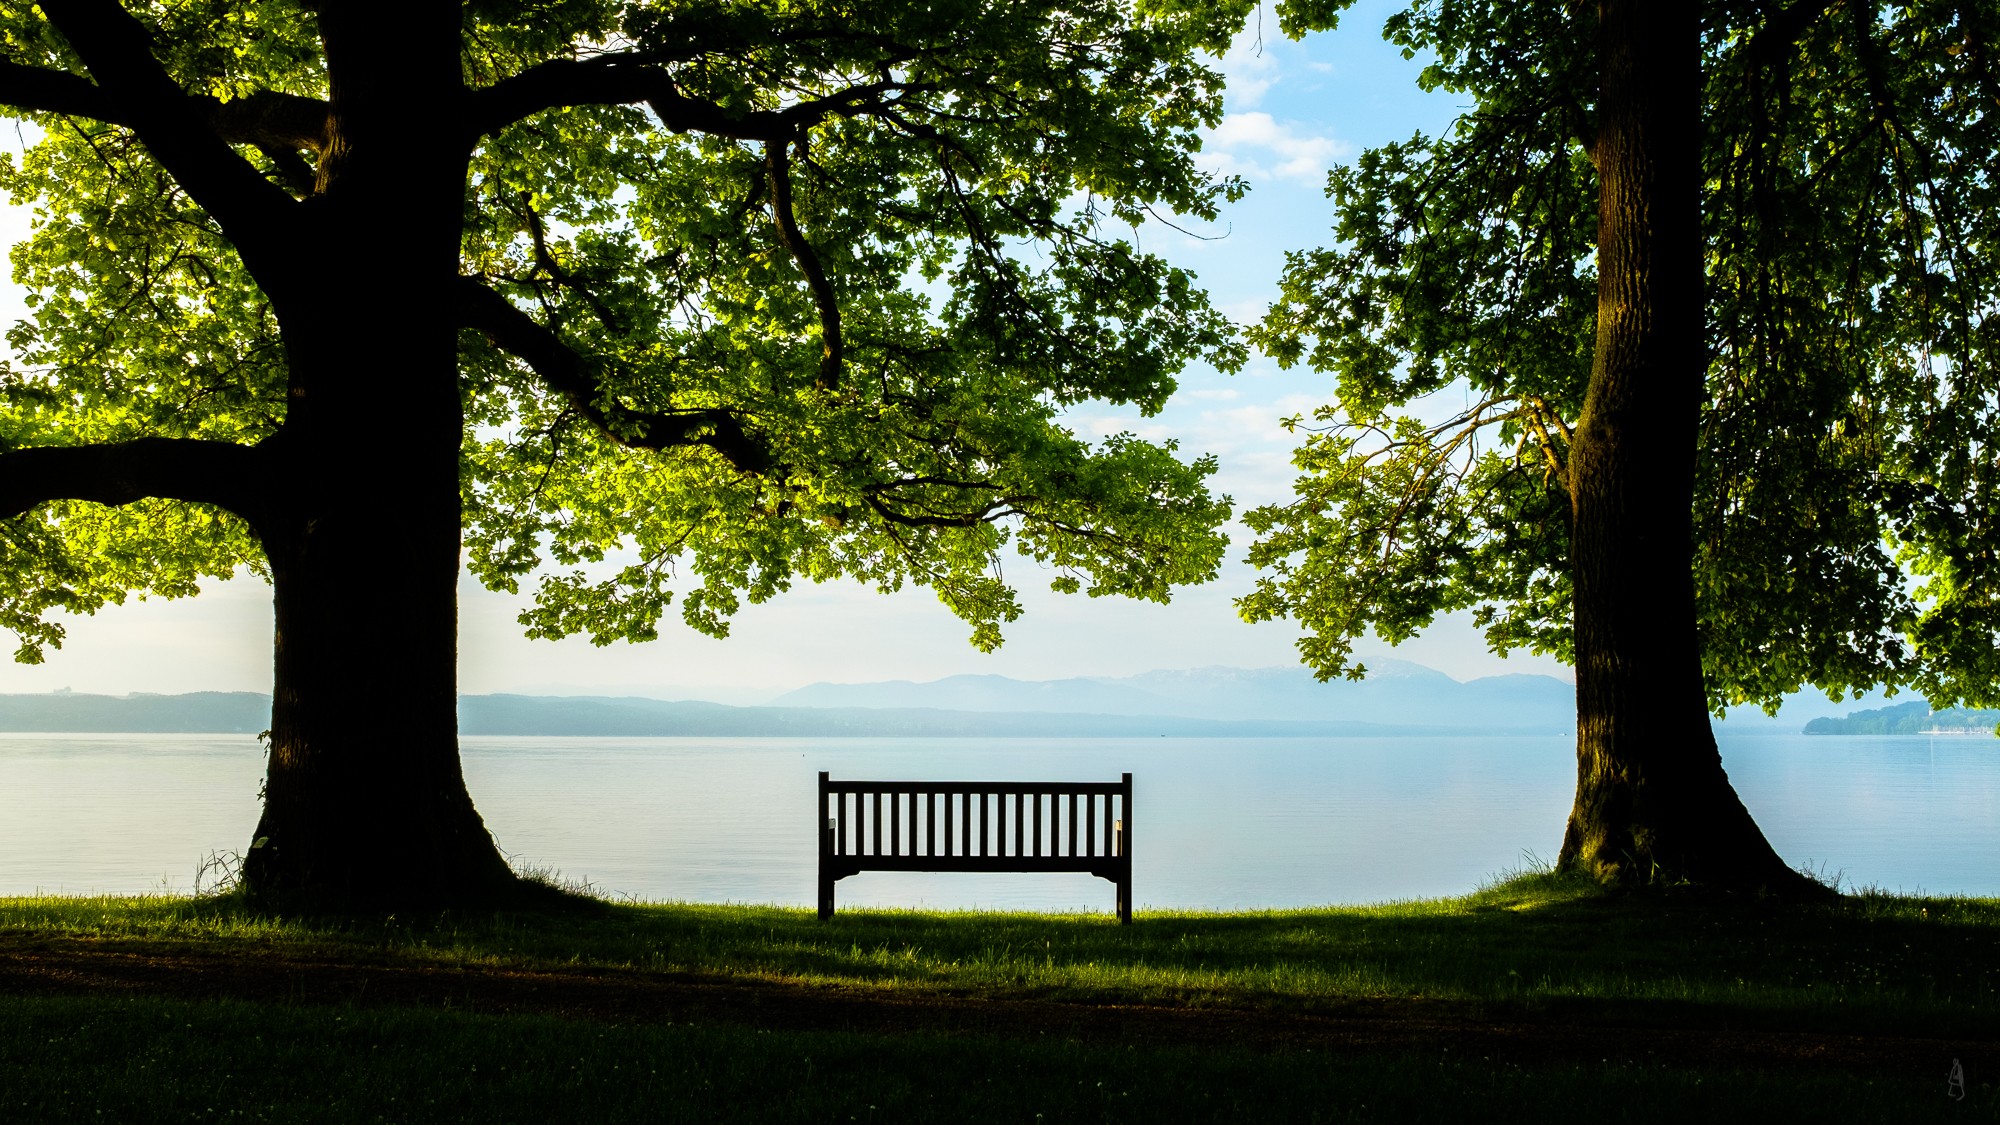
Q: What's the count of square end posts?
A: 2